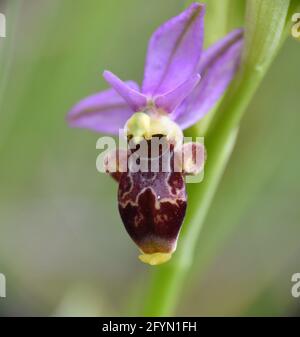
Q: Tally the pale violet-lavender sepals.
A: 3